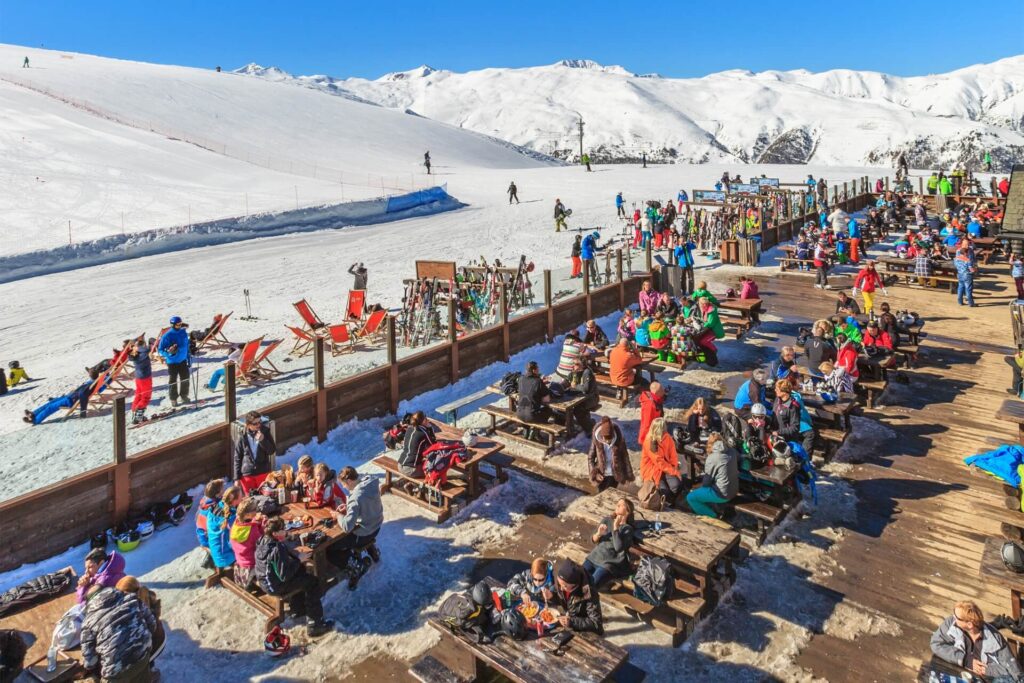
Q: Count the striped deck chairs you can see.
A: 0